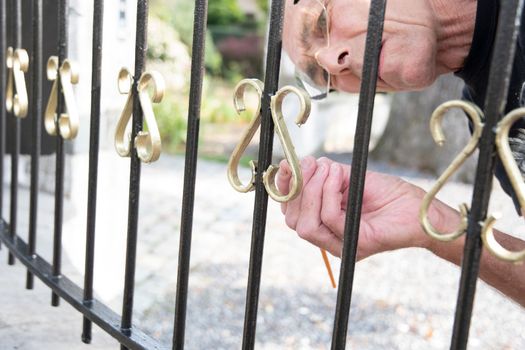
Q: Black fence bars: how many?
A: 10